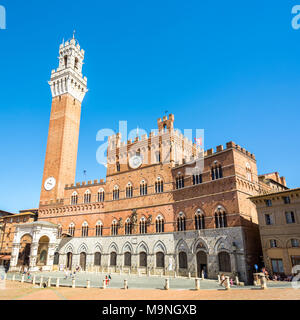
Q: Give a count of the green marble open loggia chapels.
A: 0